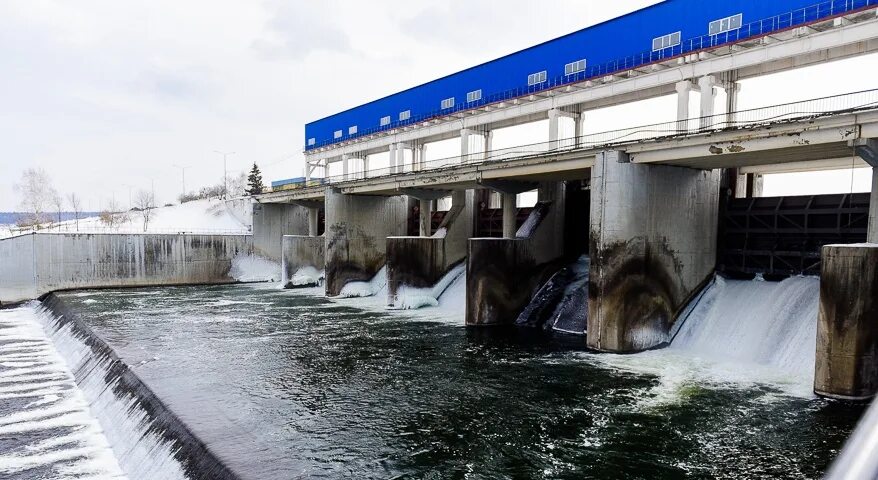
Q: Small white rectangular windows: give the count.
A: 11